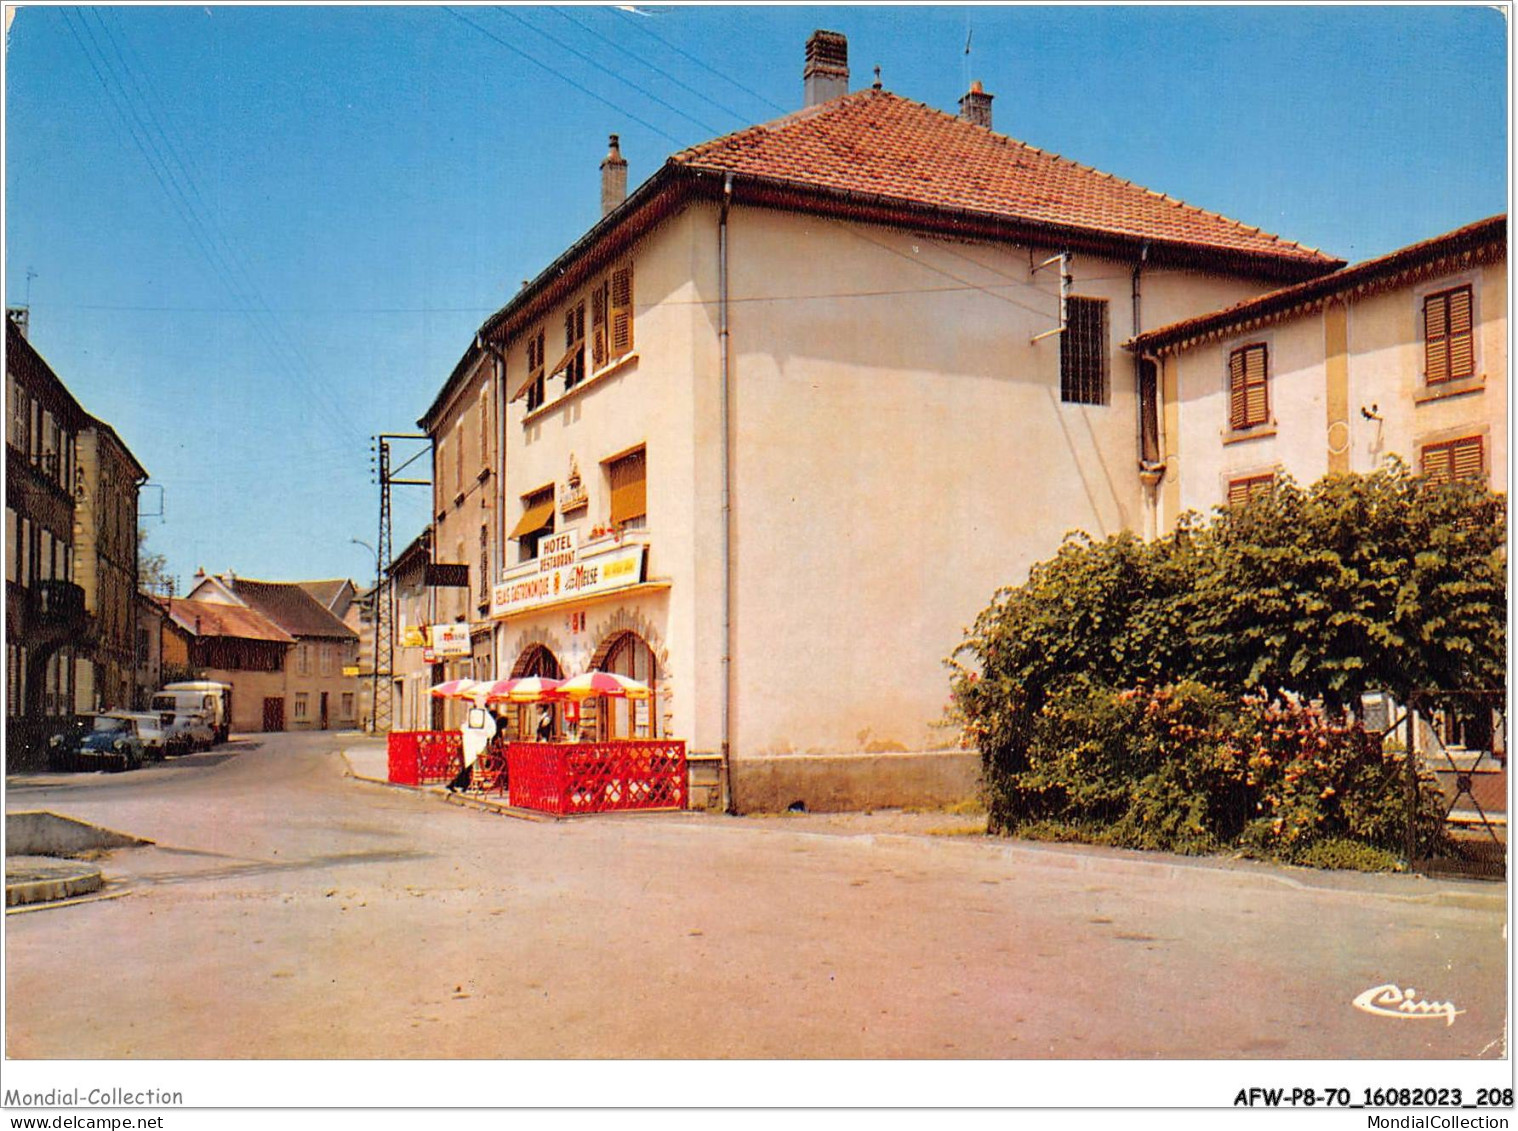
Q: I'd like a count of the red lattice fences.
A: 2